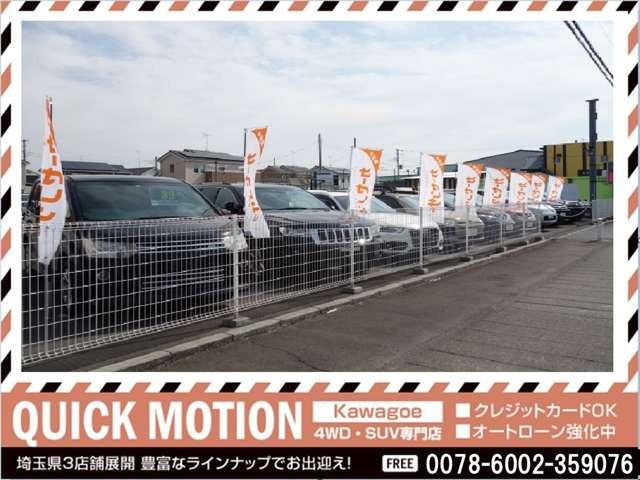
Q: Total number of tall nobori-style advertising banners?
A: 9